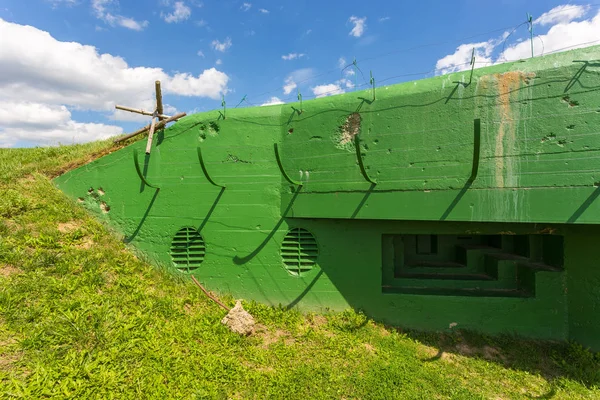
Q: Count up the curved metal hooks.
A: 5